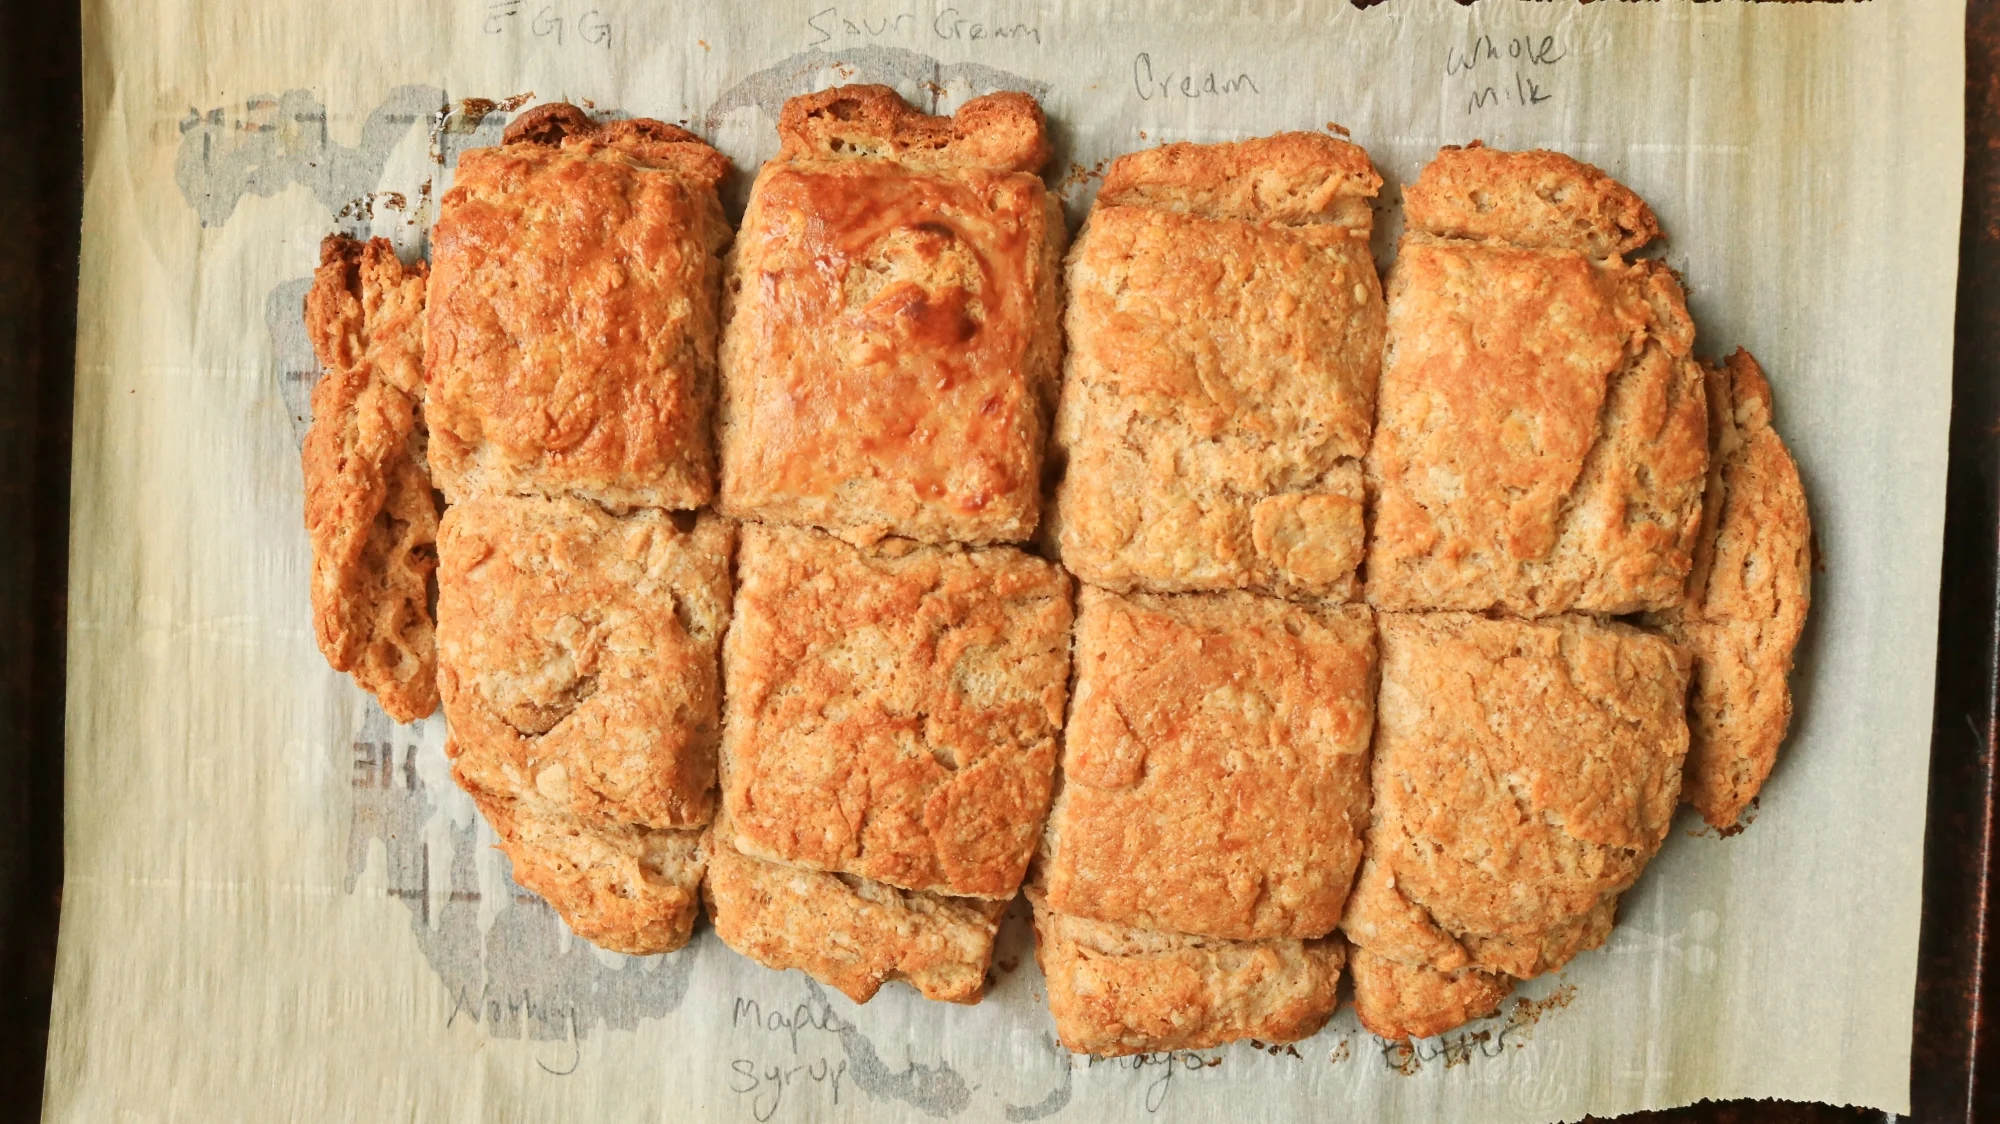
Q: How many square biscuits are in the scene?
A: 8